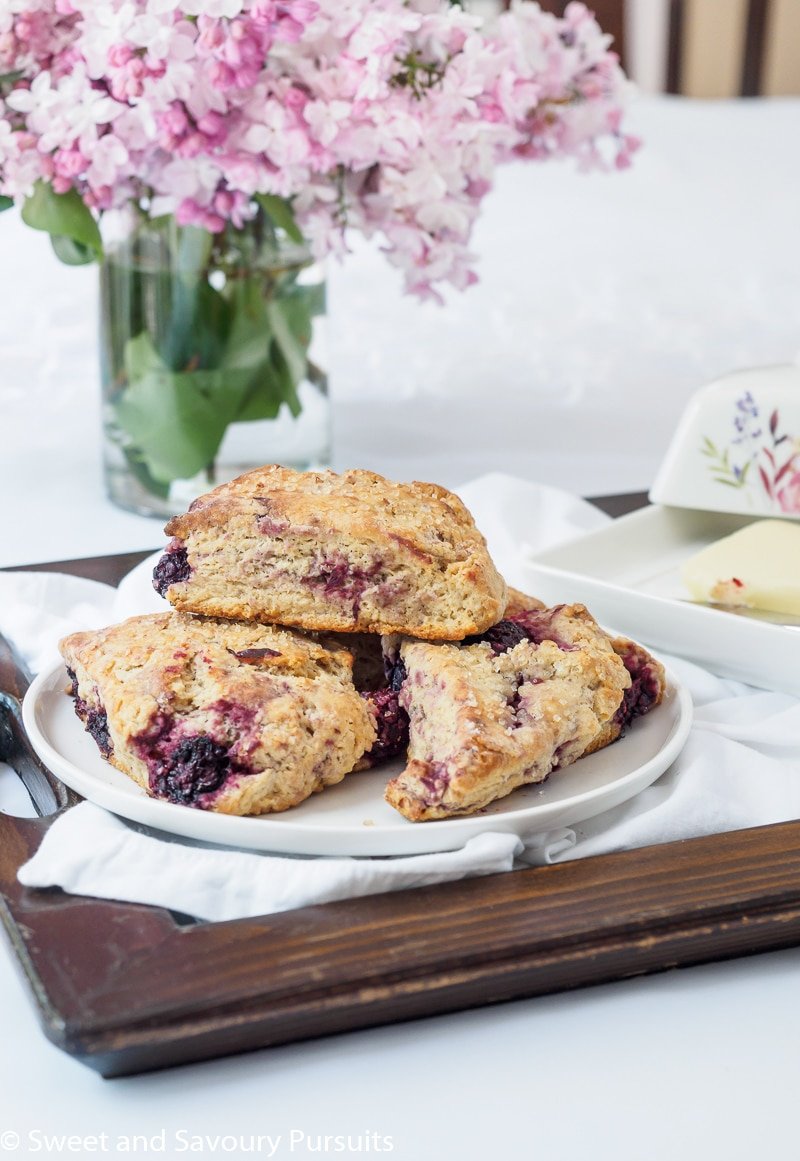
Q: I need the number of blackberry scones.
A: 4